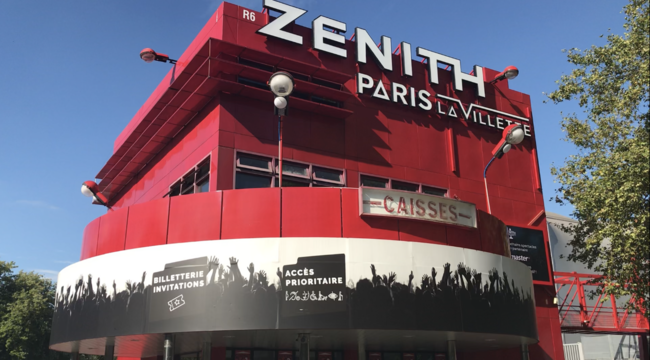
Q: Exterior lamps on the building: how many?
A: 5